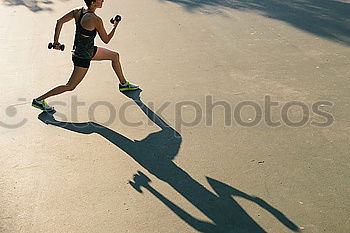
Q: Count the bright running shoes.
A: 2